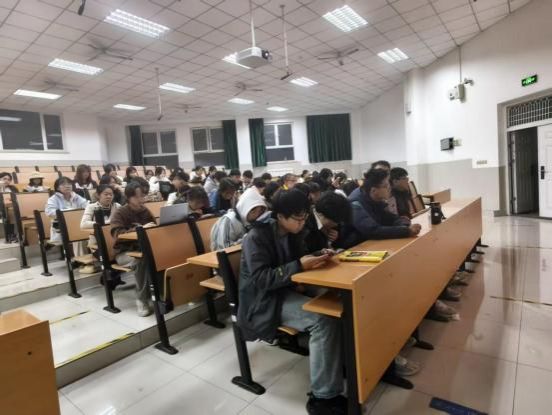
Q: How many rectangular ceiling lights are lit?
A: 11